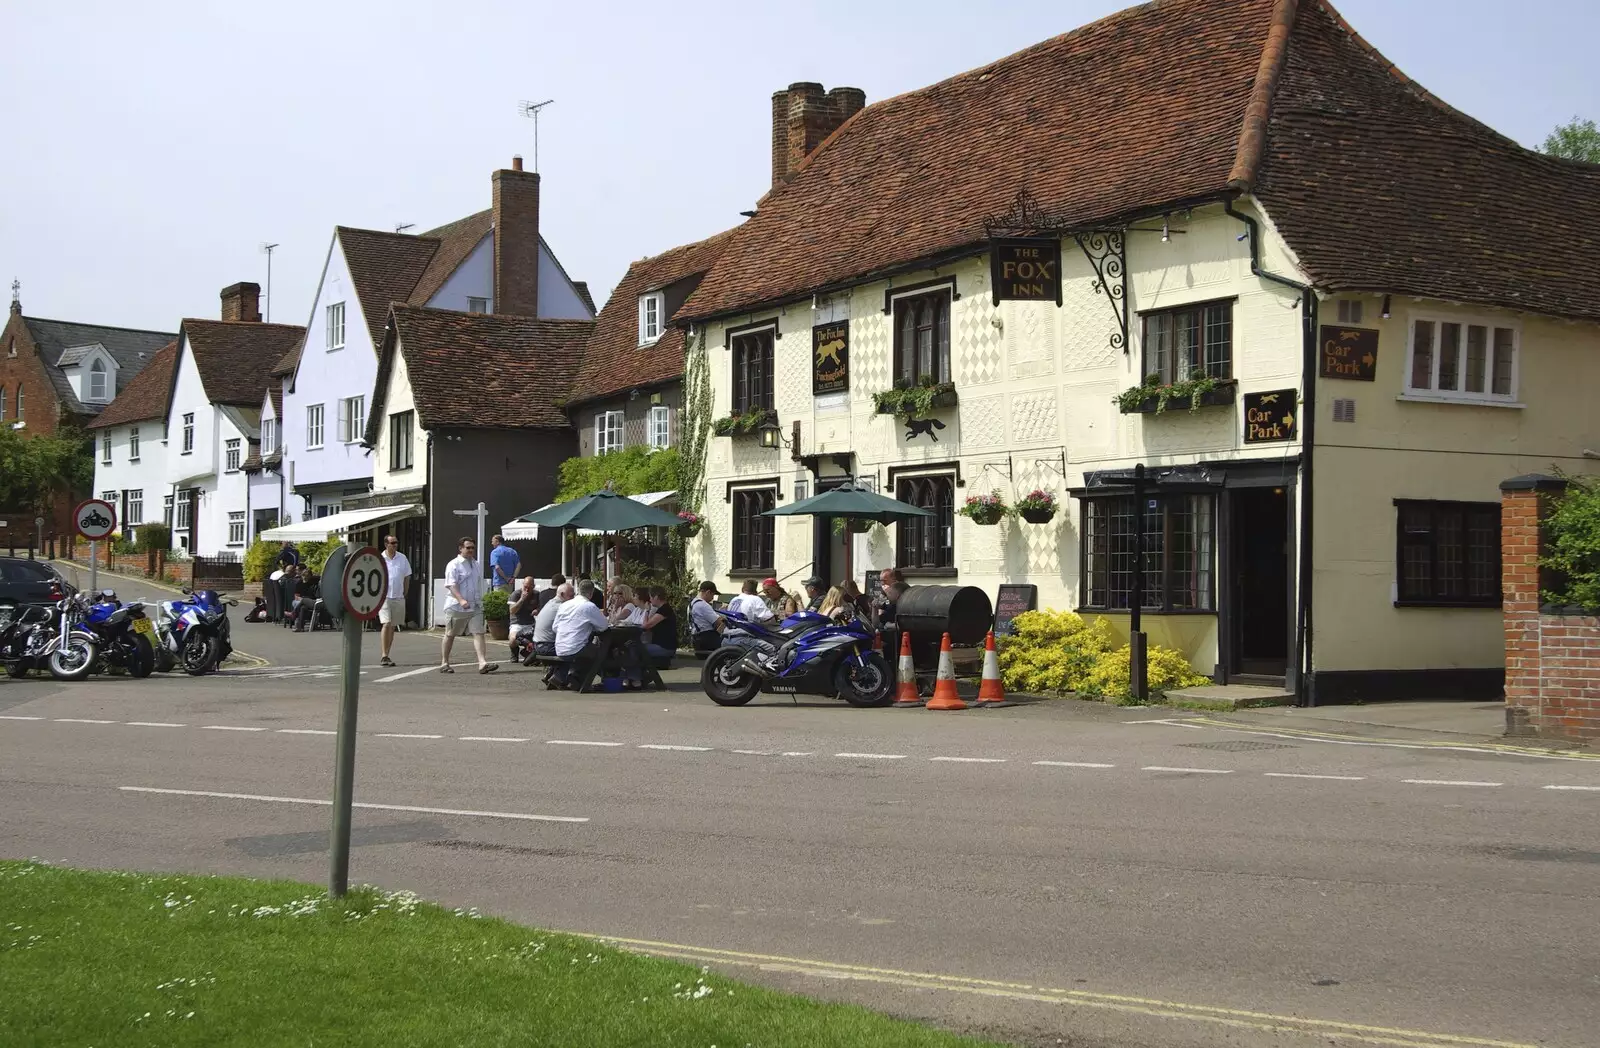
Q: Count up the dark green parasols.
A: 2